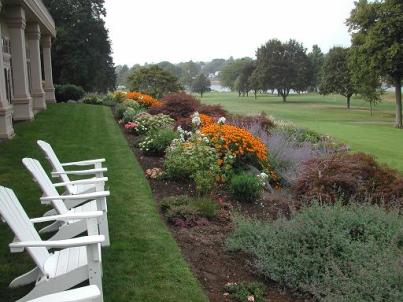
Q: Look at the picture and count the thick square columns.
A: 4